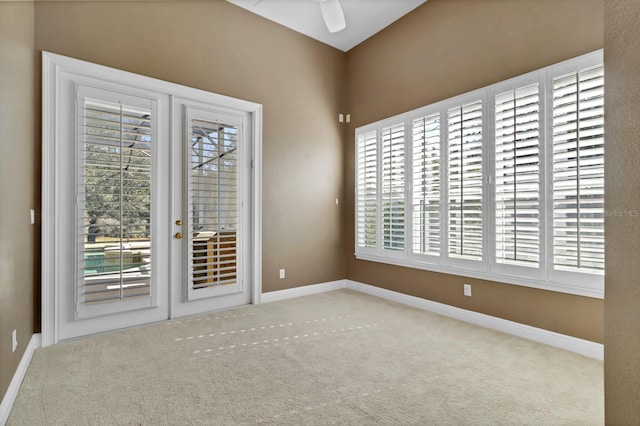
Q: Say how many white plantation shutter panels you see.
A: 8